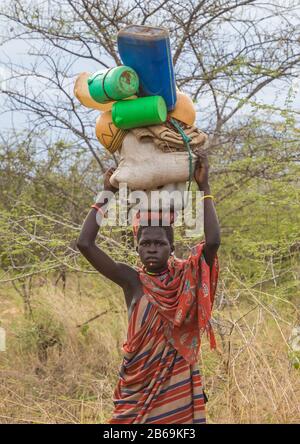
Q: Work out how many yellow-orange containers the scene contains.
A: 3